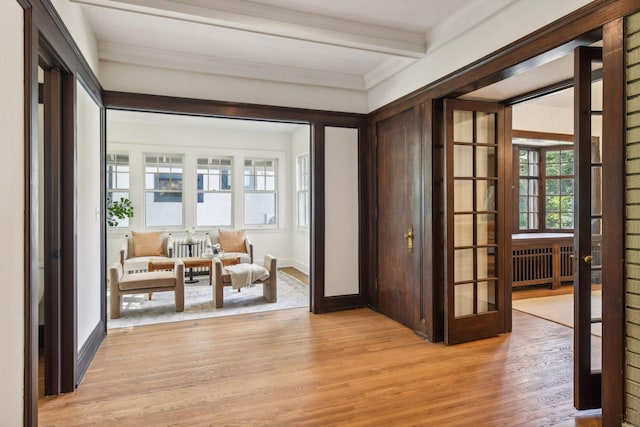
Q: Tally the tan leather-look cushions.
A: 2